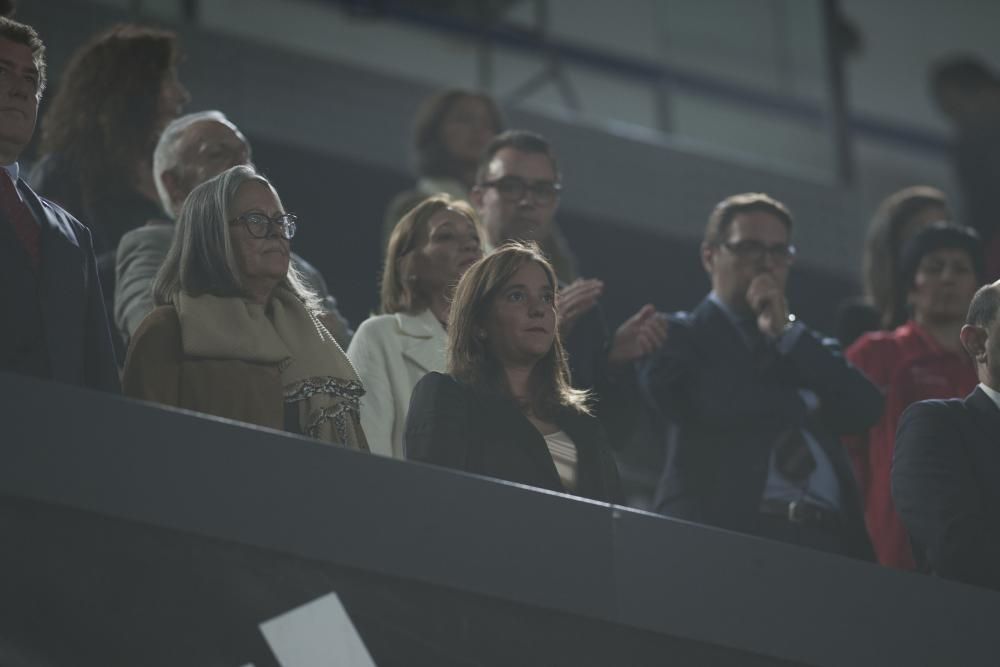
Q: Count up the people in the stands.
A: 13